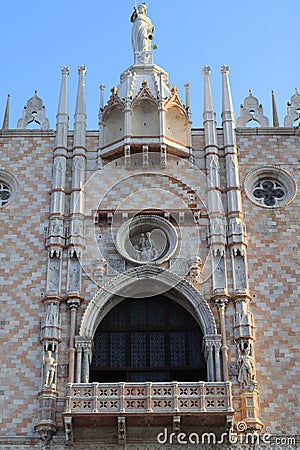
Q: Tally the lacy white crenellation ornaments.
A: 3